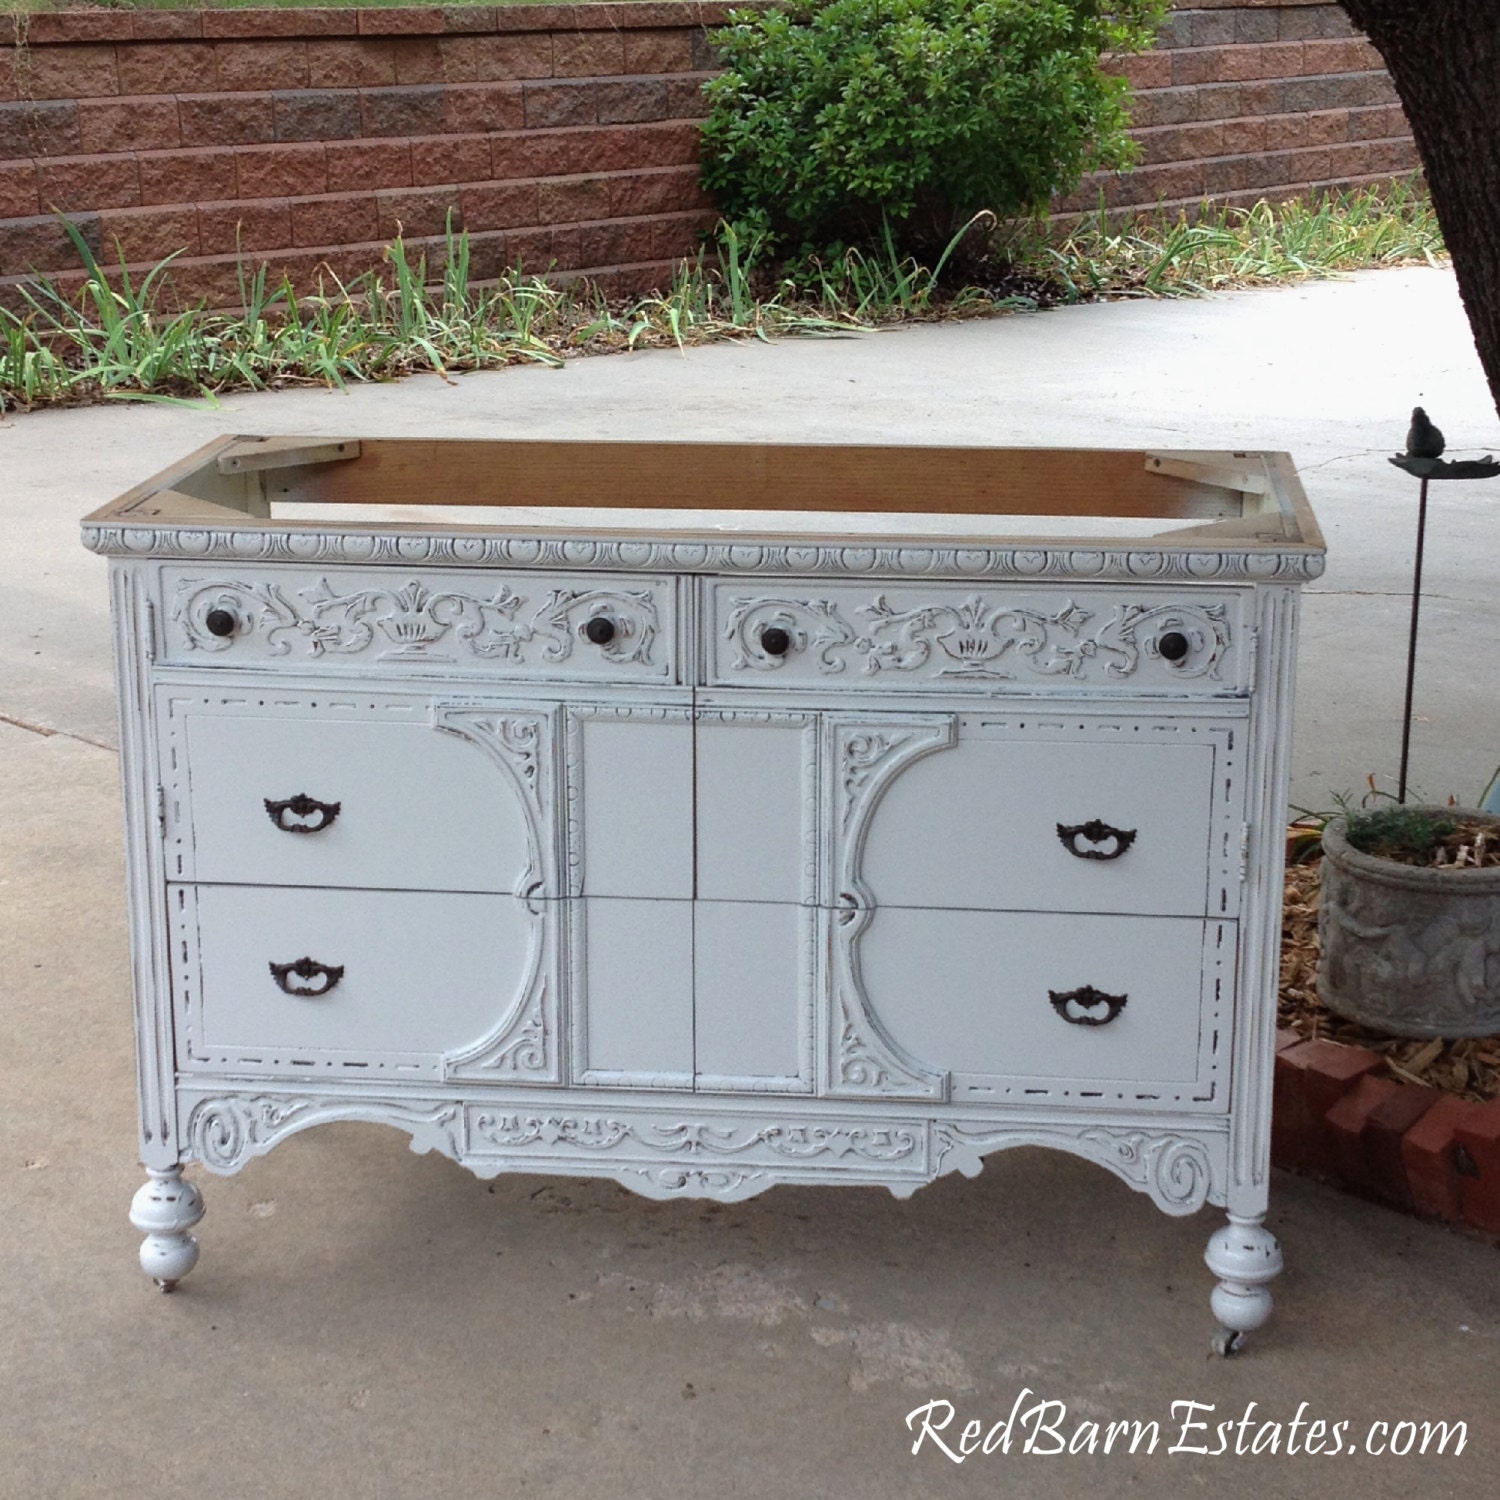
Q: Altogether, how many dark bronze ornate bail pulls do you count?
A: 4